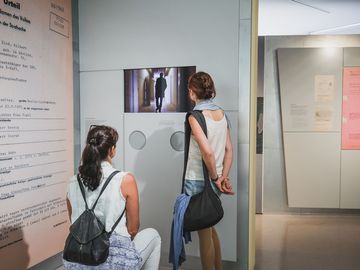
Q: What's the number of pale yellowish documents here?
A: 2